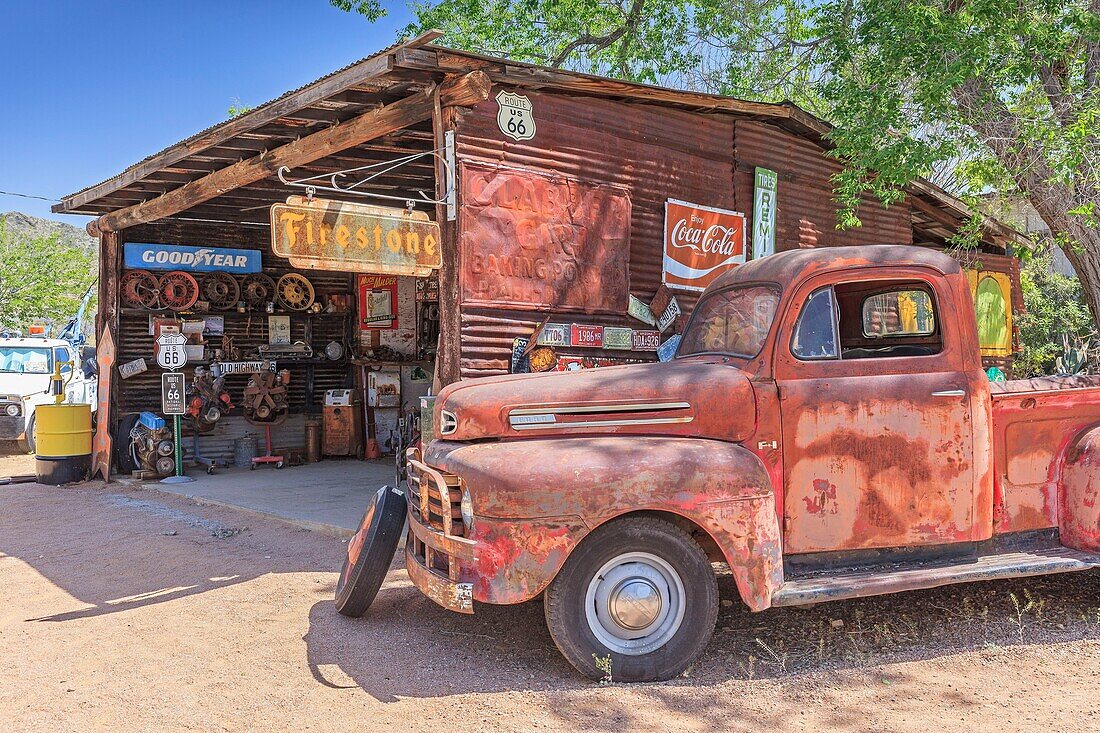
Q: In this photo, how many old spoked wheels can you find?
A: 5